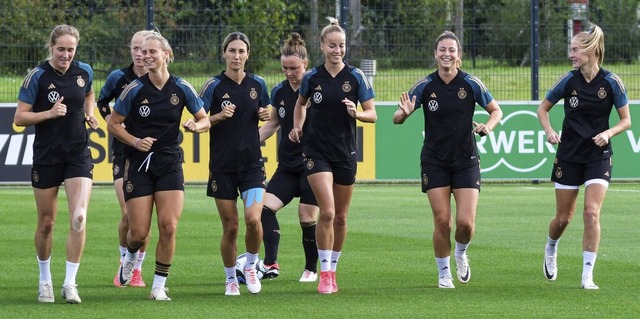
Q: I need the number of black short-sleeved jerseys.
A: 7